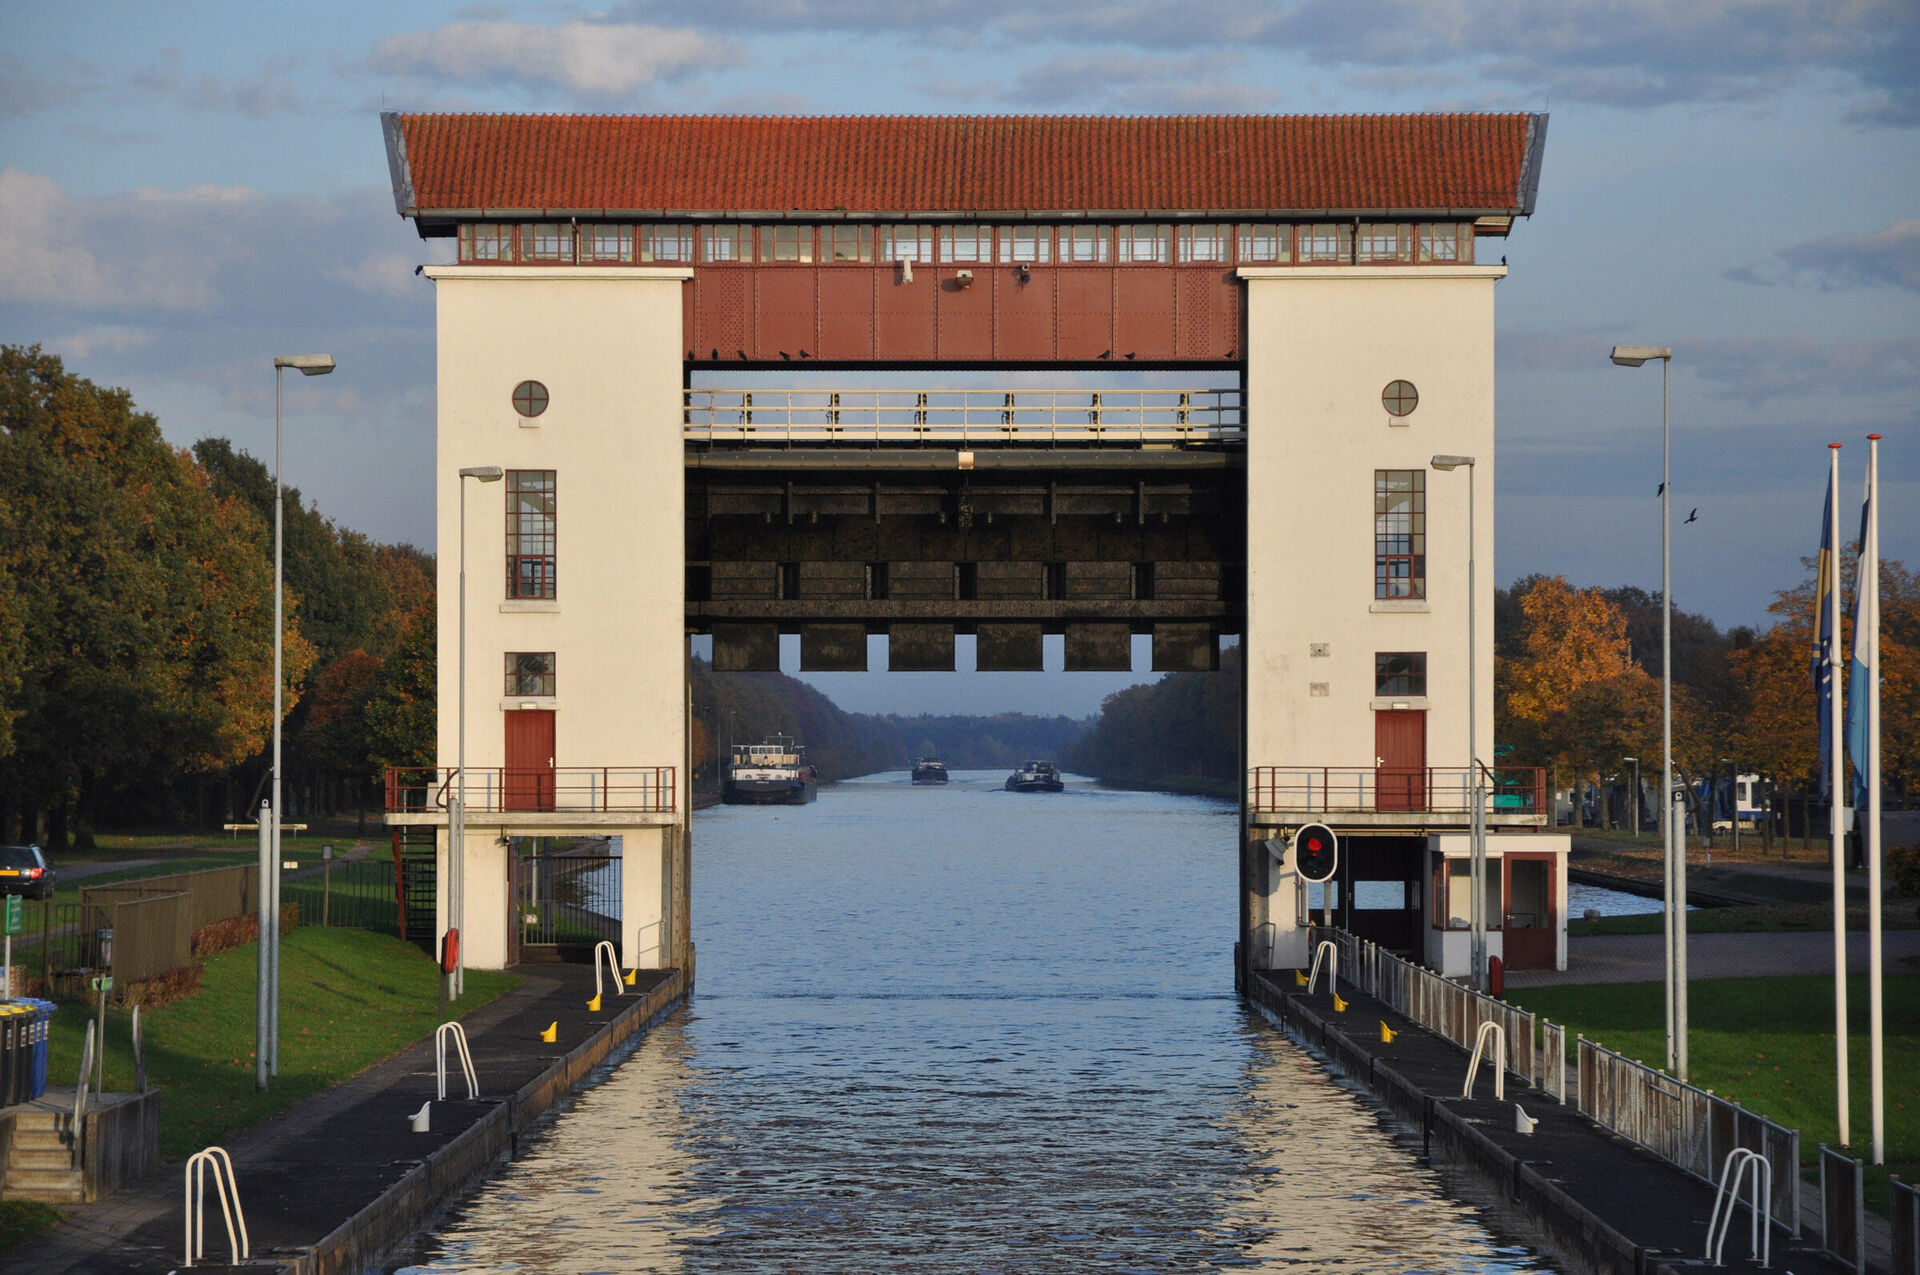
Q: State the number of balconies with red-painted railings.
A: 2